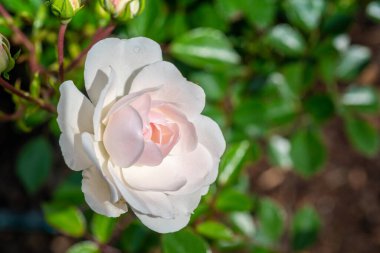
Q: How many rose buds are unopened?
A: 3